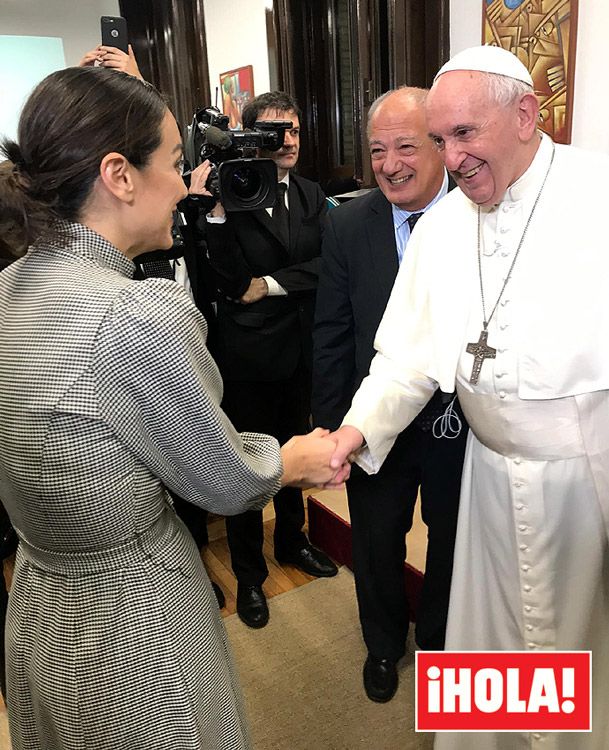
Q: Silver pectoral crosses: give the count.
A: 1